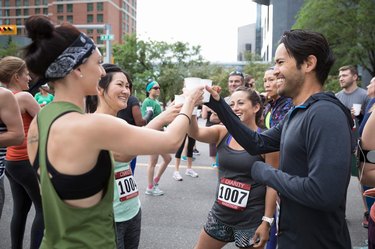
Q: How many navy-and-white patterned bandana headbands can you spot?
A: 1